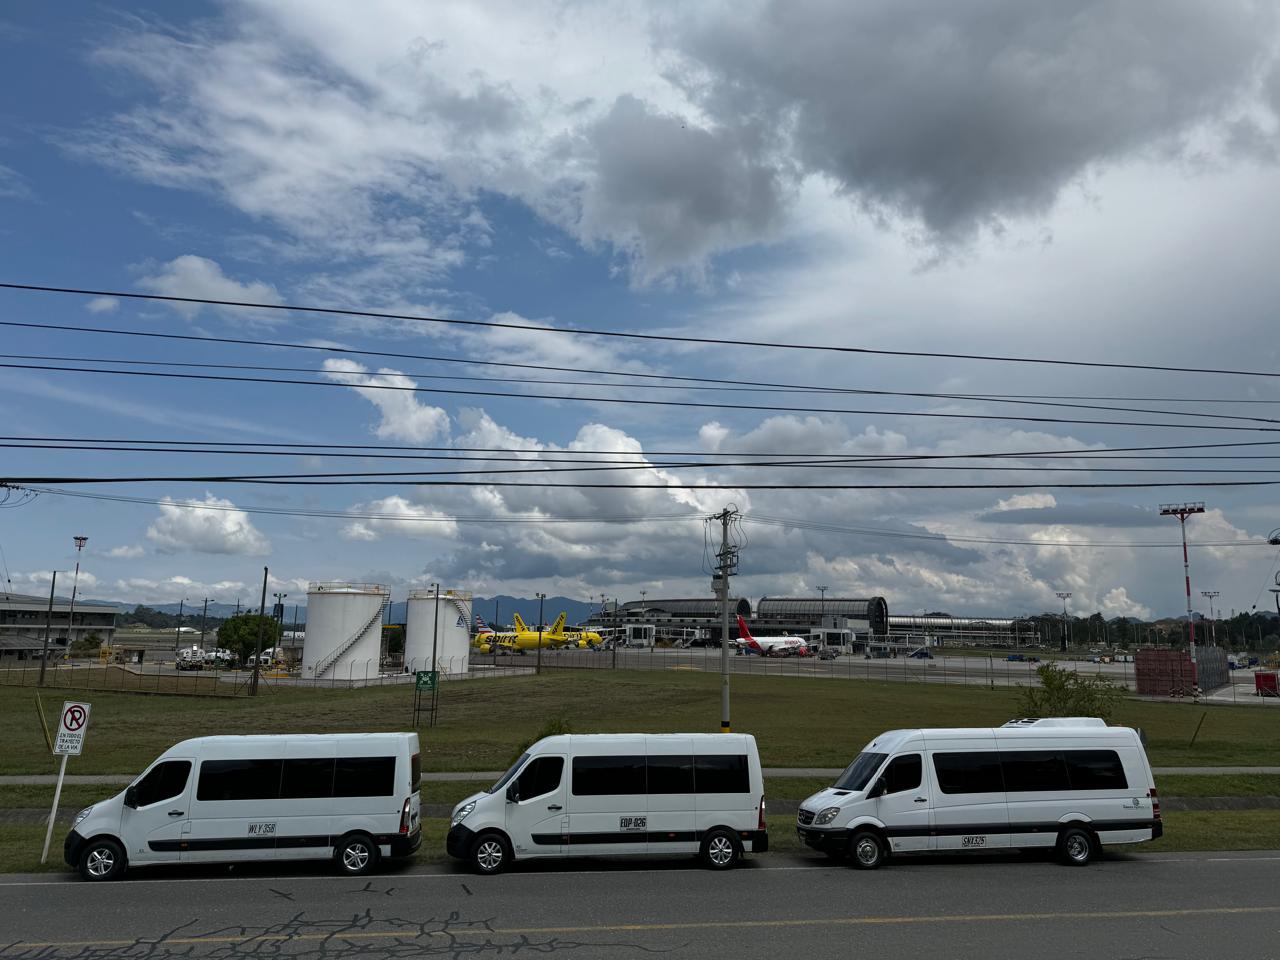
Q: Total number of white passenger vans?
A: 3